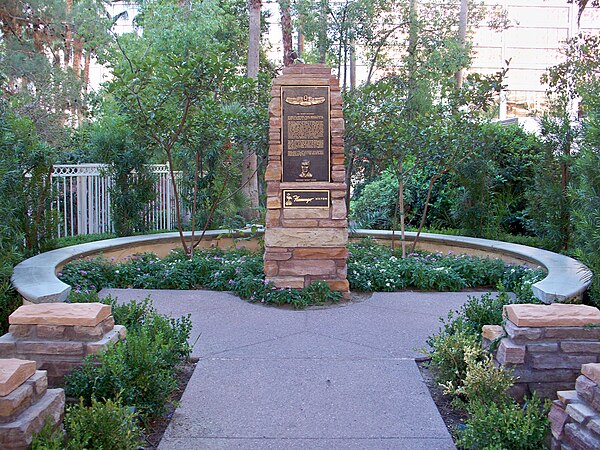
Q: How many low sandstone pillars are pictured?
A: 4